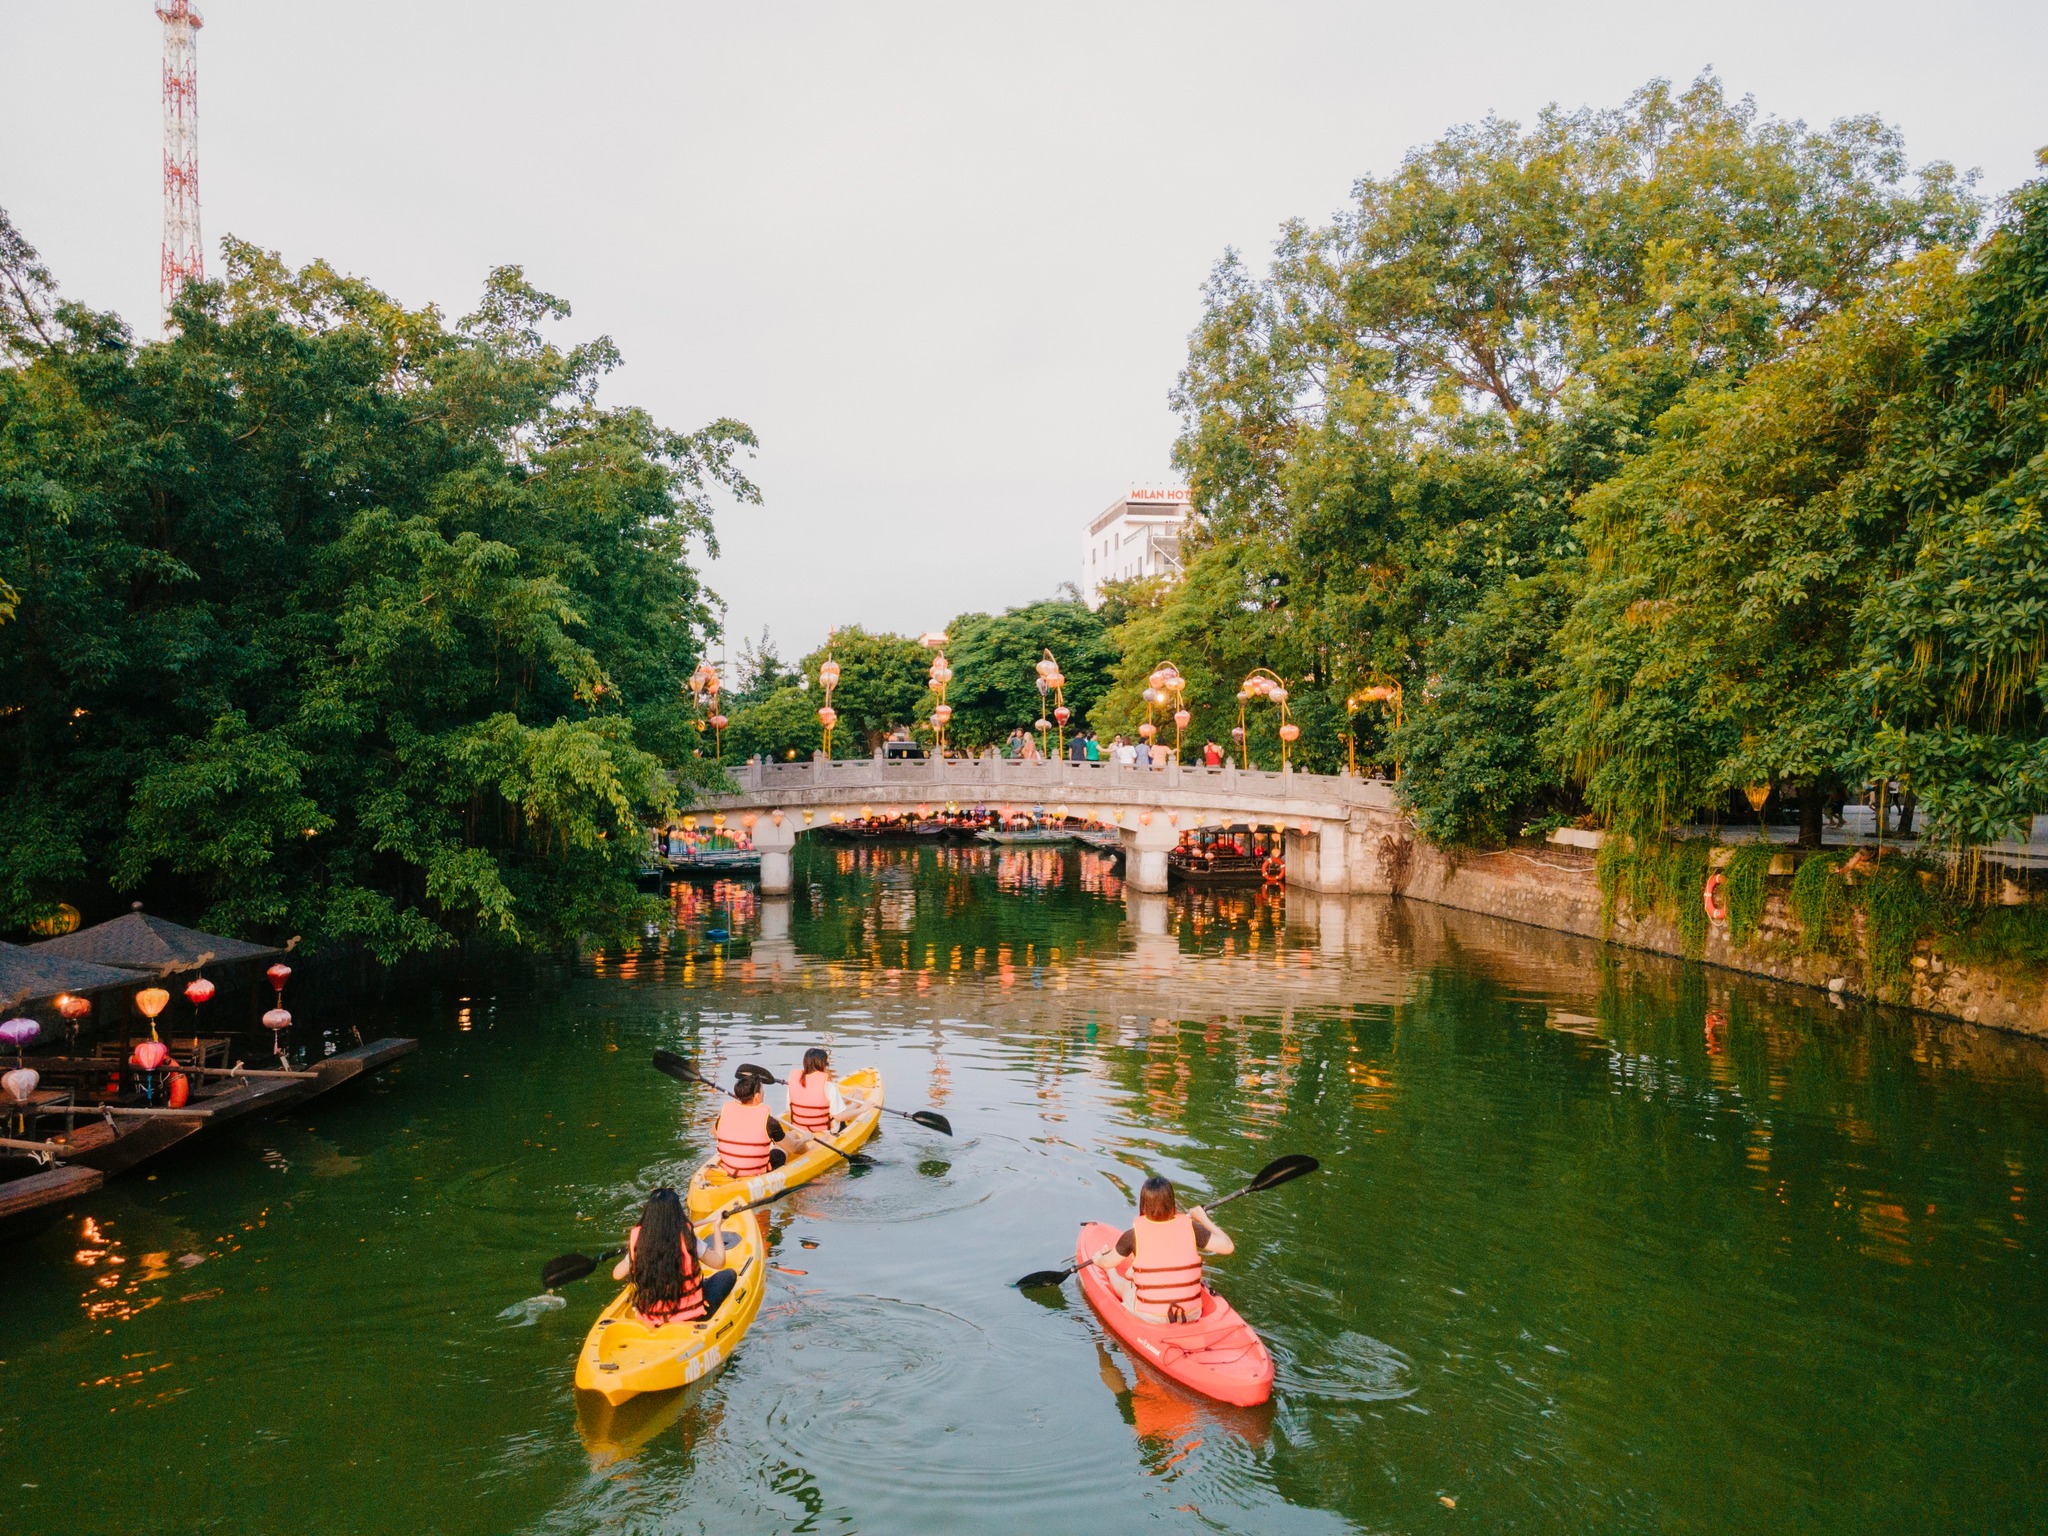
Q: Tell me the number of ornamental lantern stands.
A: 7